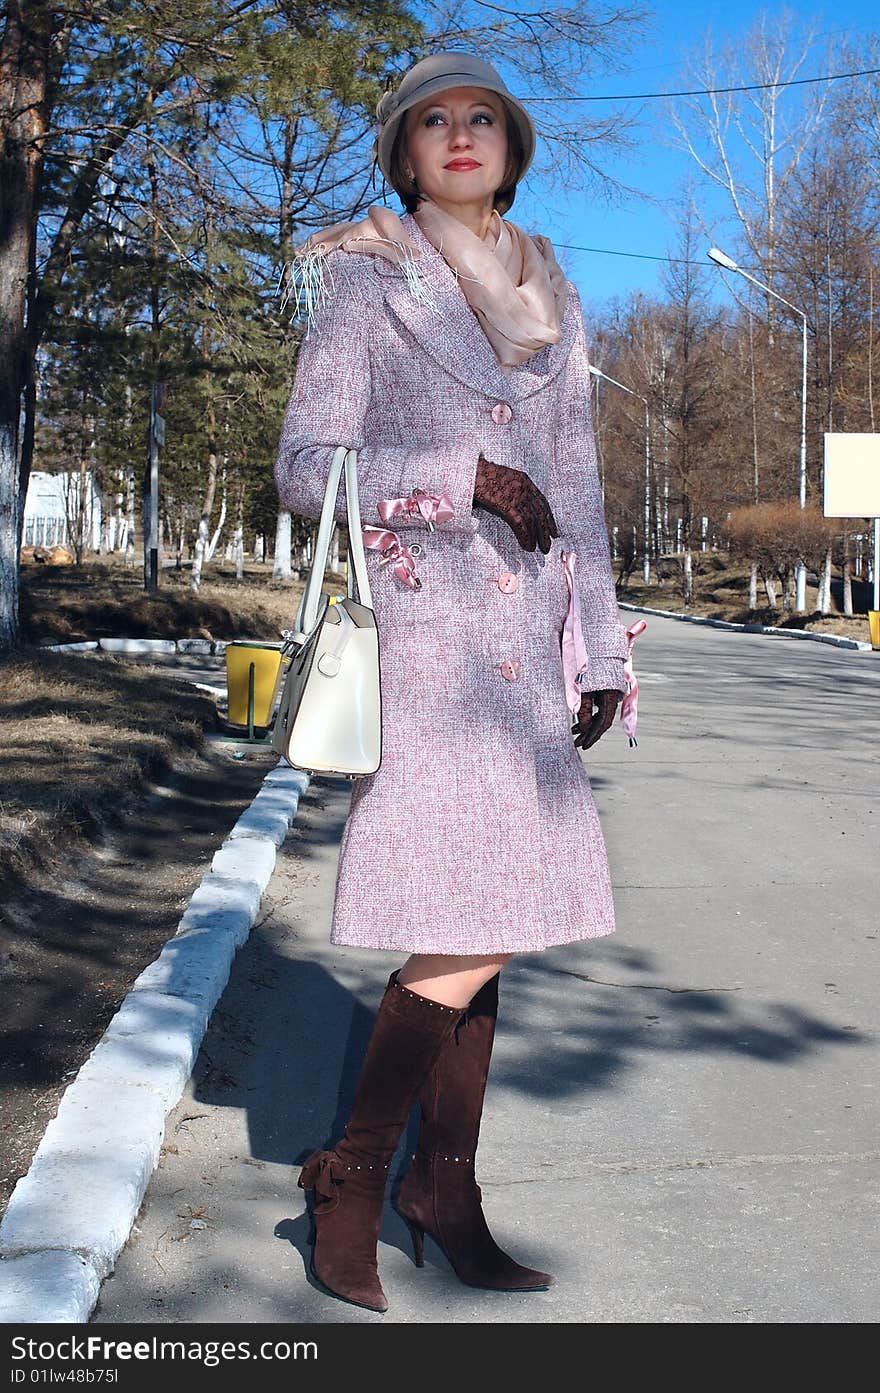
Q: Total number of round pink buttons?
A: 3